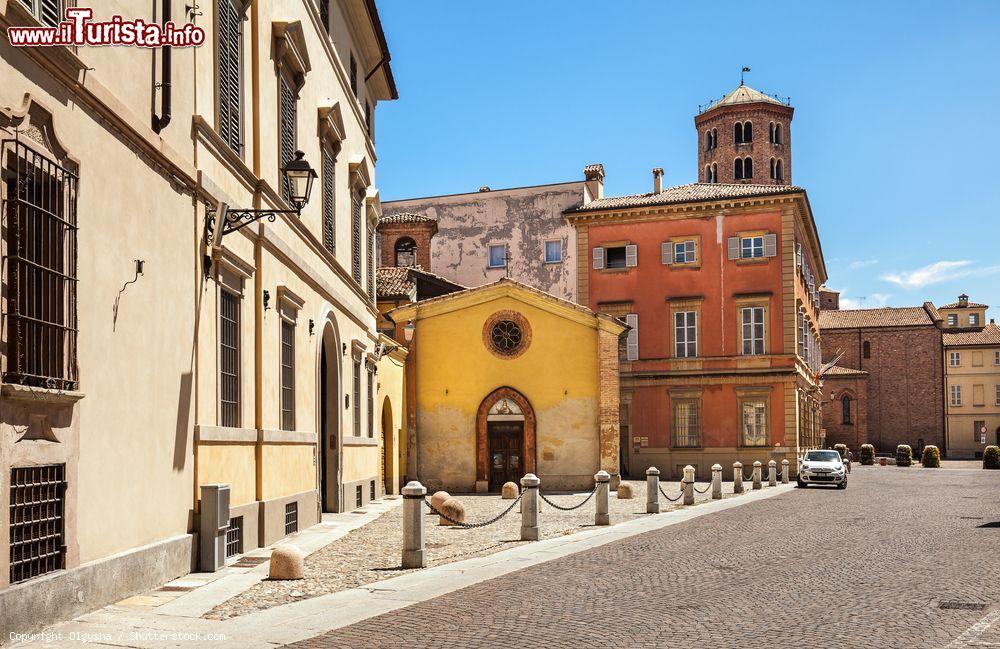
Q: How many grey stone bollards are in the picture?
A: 10